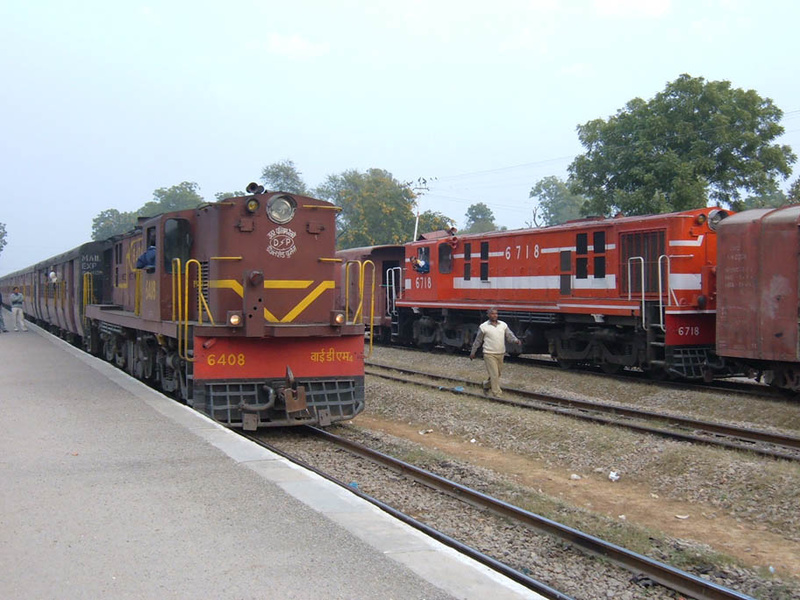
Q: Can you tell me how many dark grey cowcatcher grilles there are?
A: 2